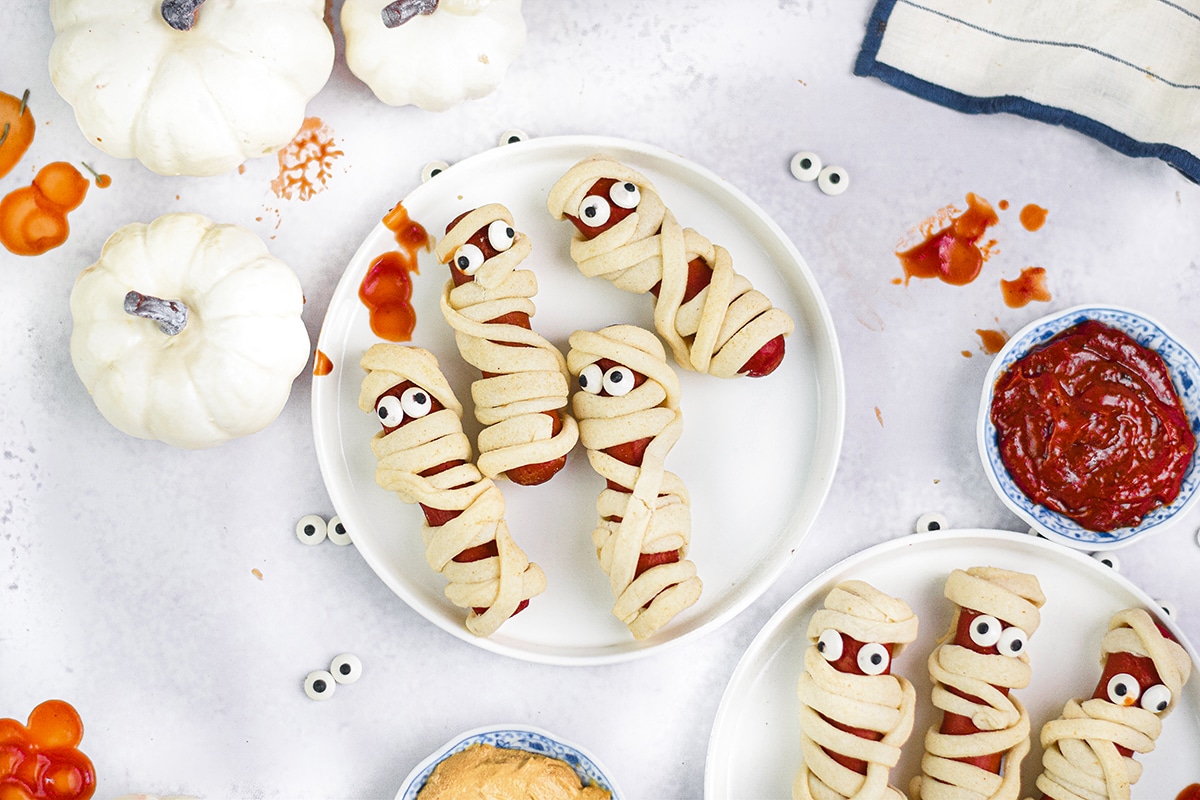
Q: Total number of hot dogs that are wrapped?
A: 7